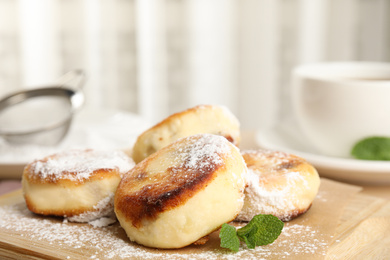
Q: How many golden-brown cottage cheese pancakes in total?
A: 4